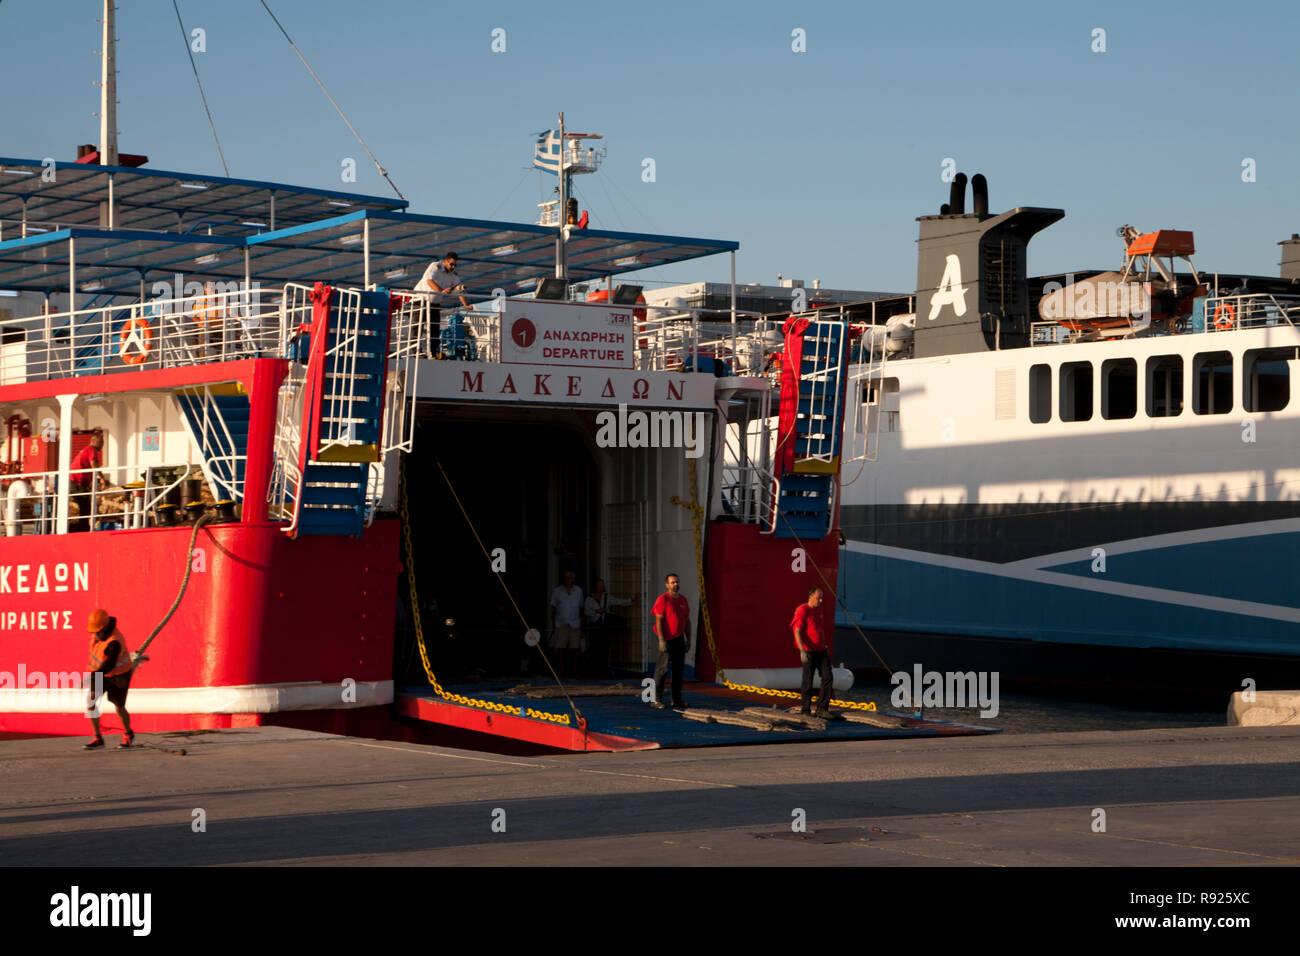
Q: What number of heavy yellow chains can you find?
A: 2